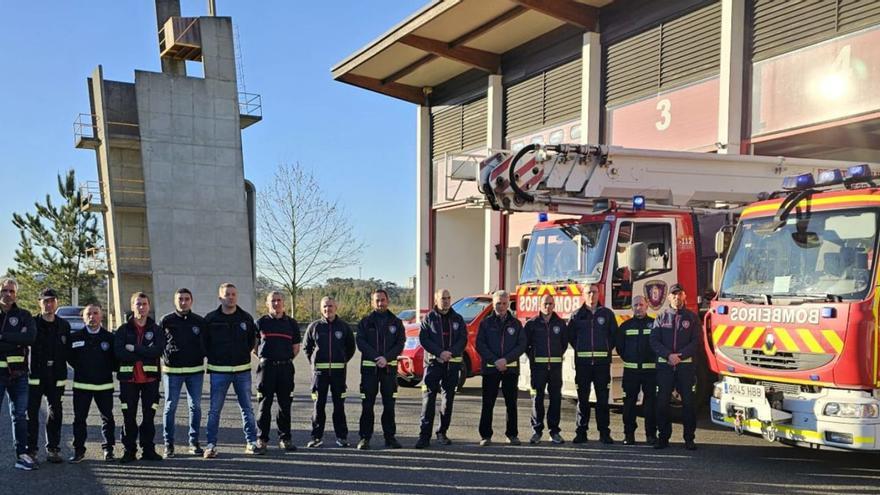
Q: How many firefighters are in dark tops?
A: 15